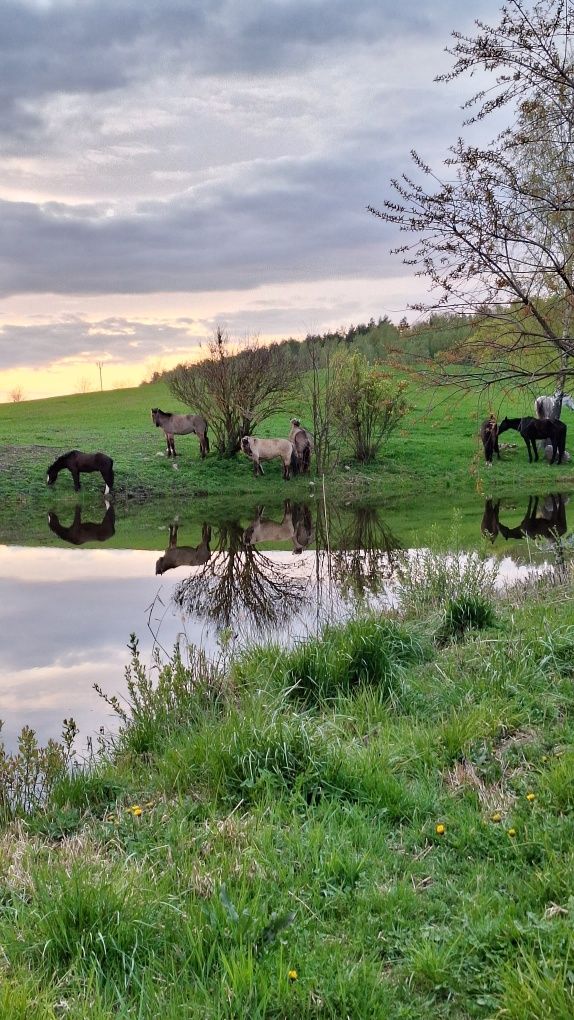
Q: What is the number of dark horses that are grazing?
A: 1